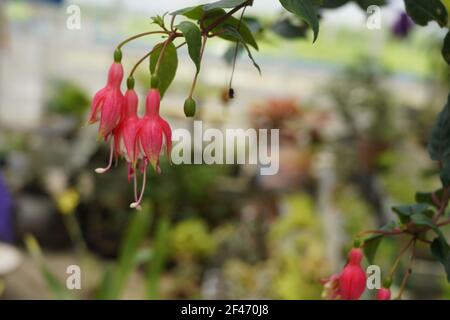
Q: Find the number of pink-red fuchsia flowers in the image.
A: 5